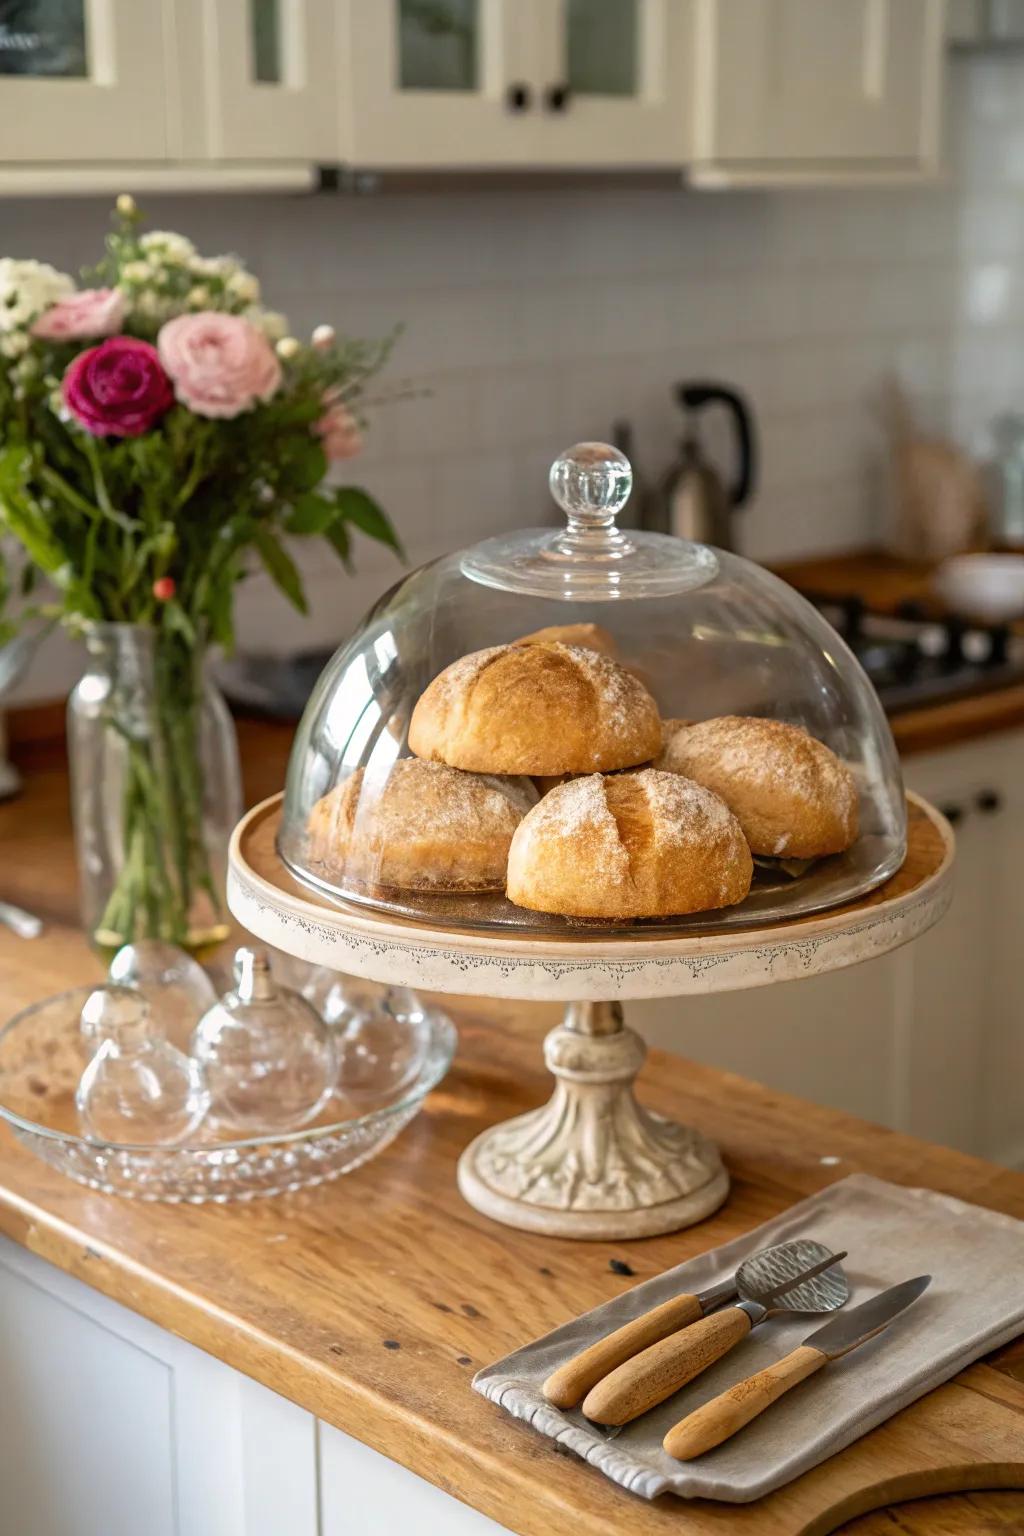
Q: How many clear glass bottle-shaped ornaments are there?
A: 4